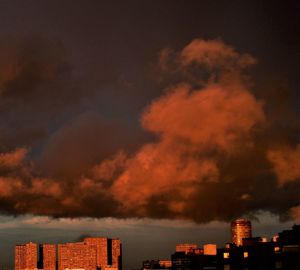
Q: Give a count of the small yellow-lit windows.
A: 3